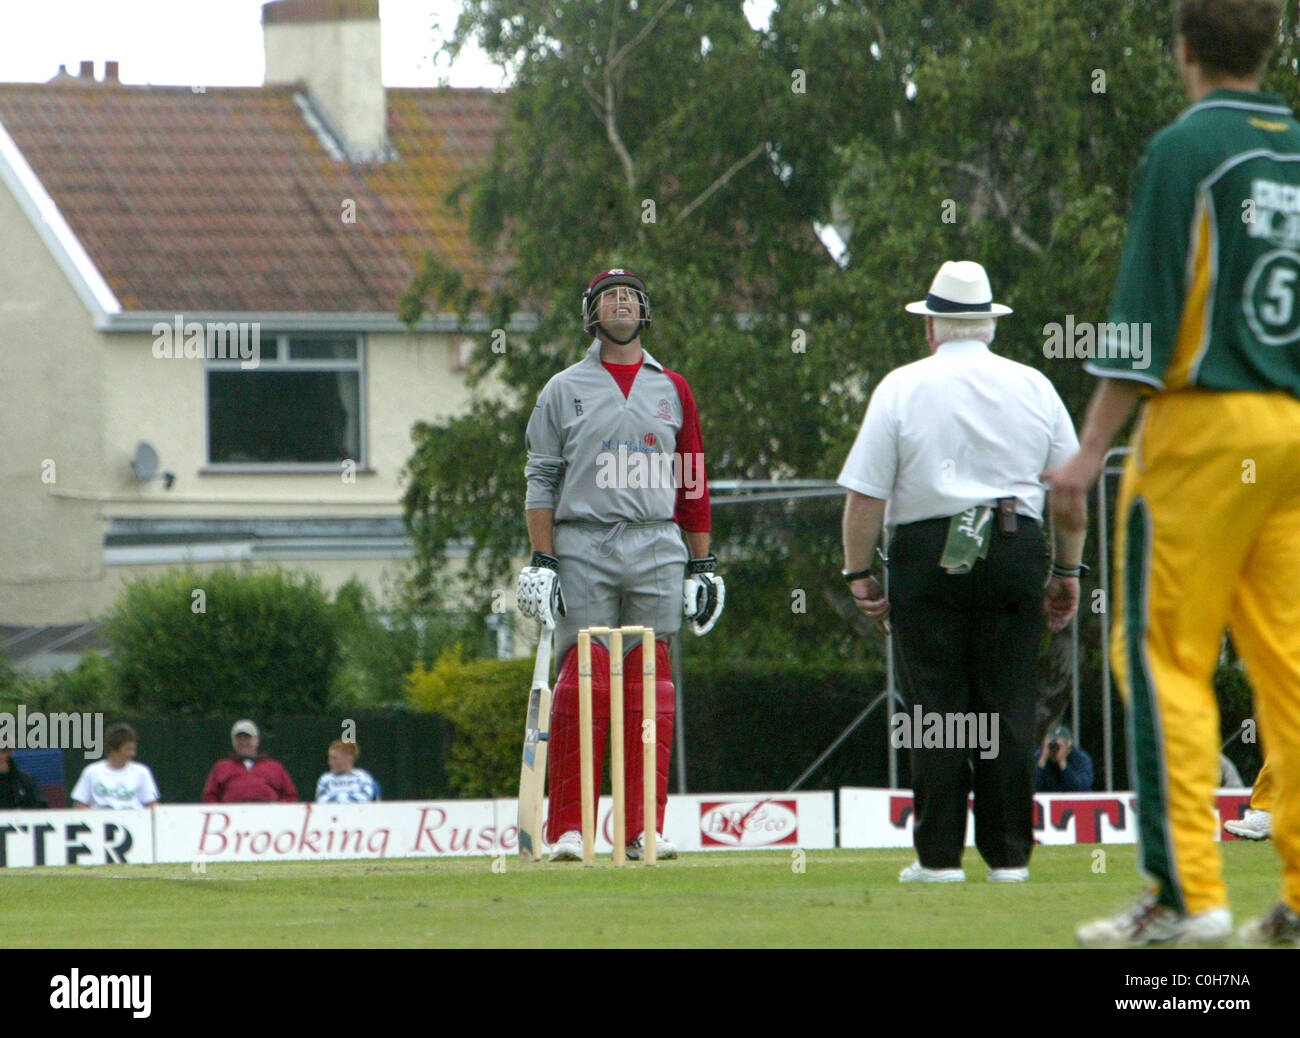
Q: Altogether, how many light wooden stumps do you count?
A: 3